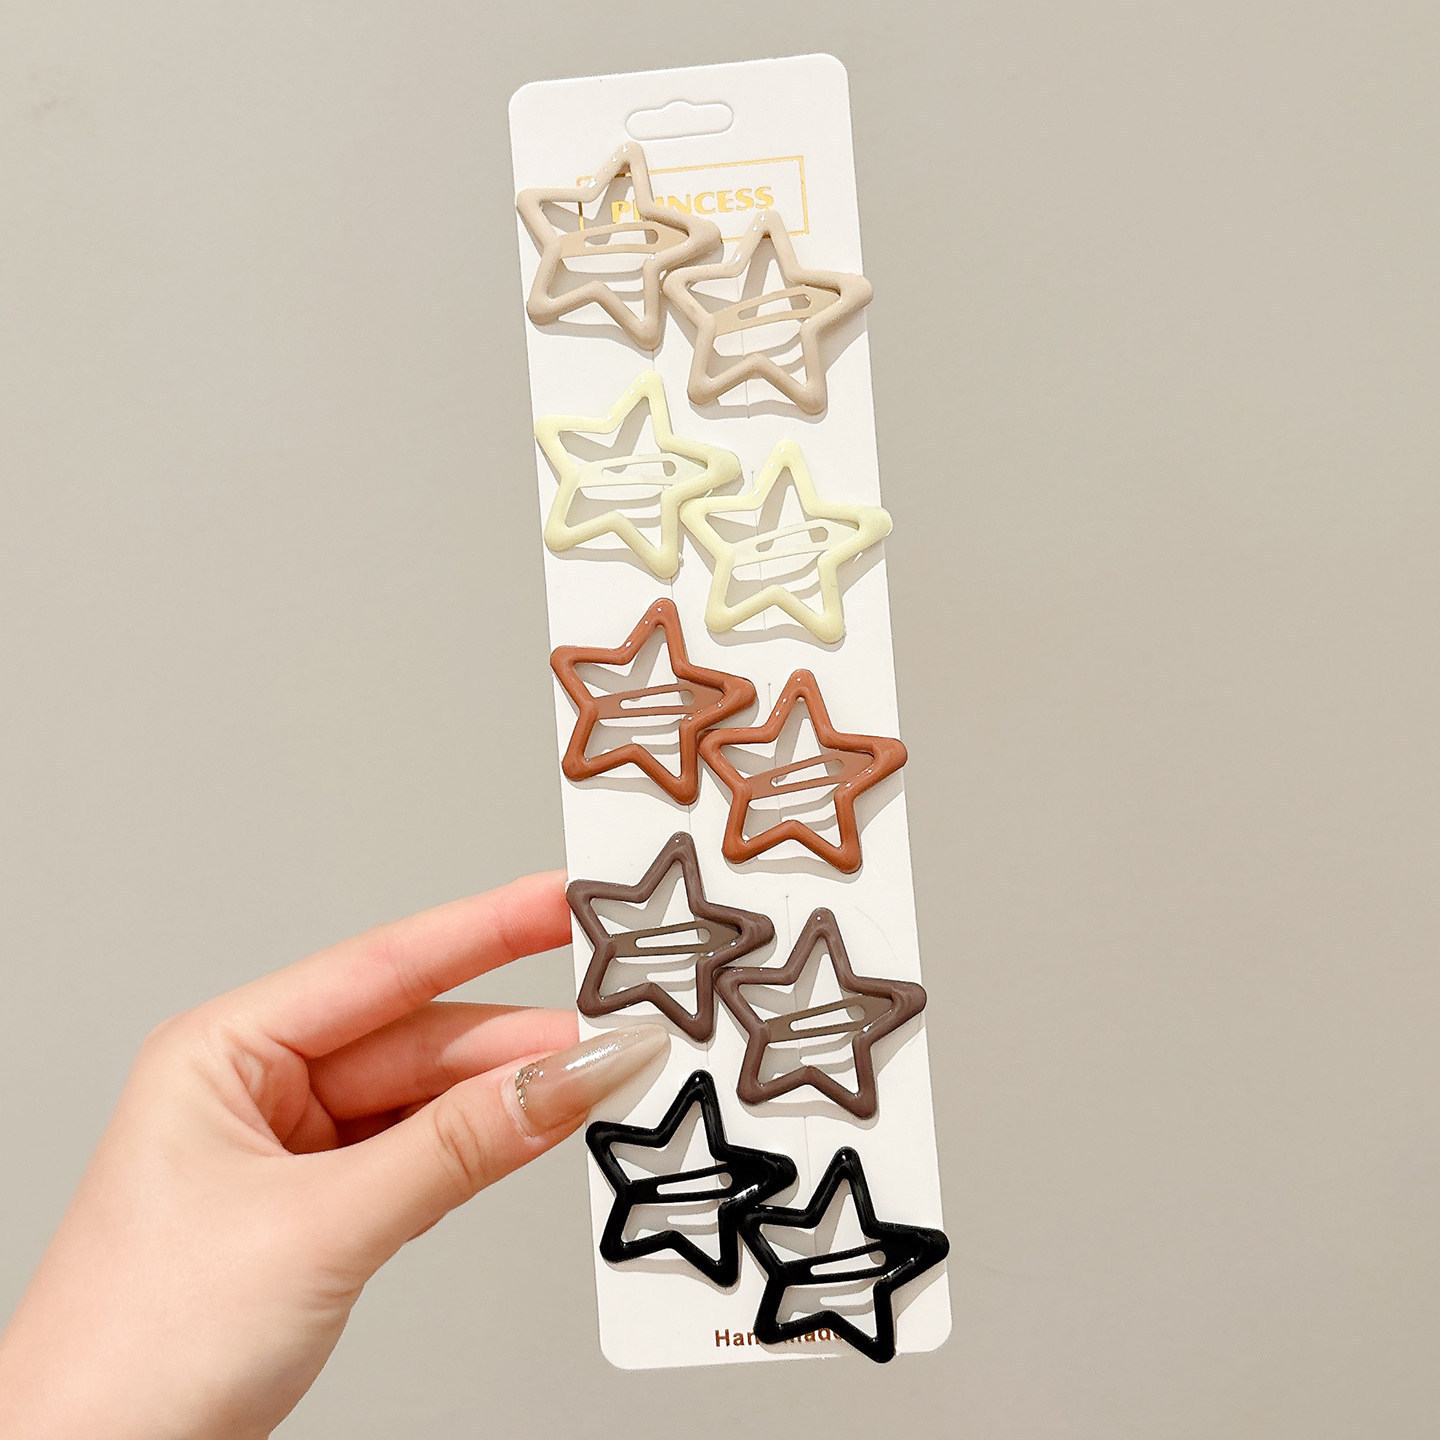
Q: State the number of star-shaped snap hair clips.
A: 10